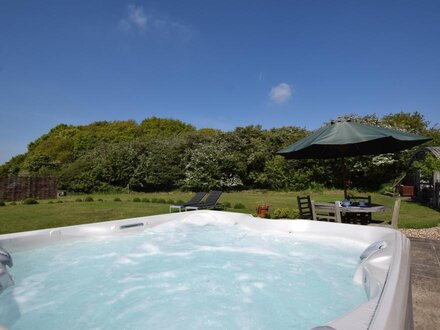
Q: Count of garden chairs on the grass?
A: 2